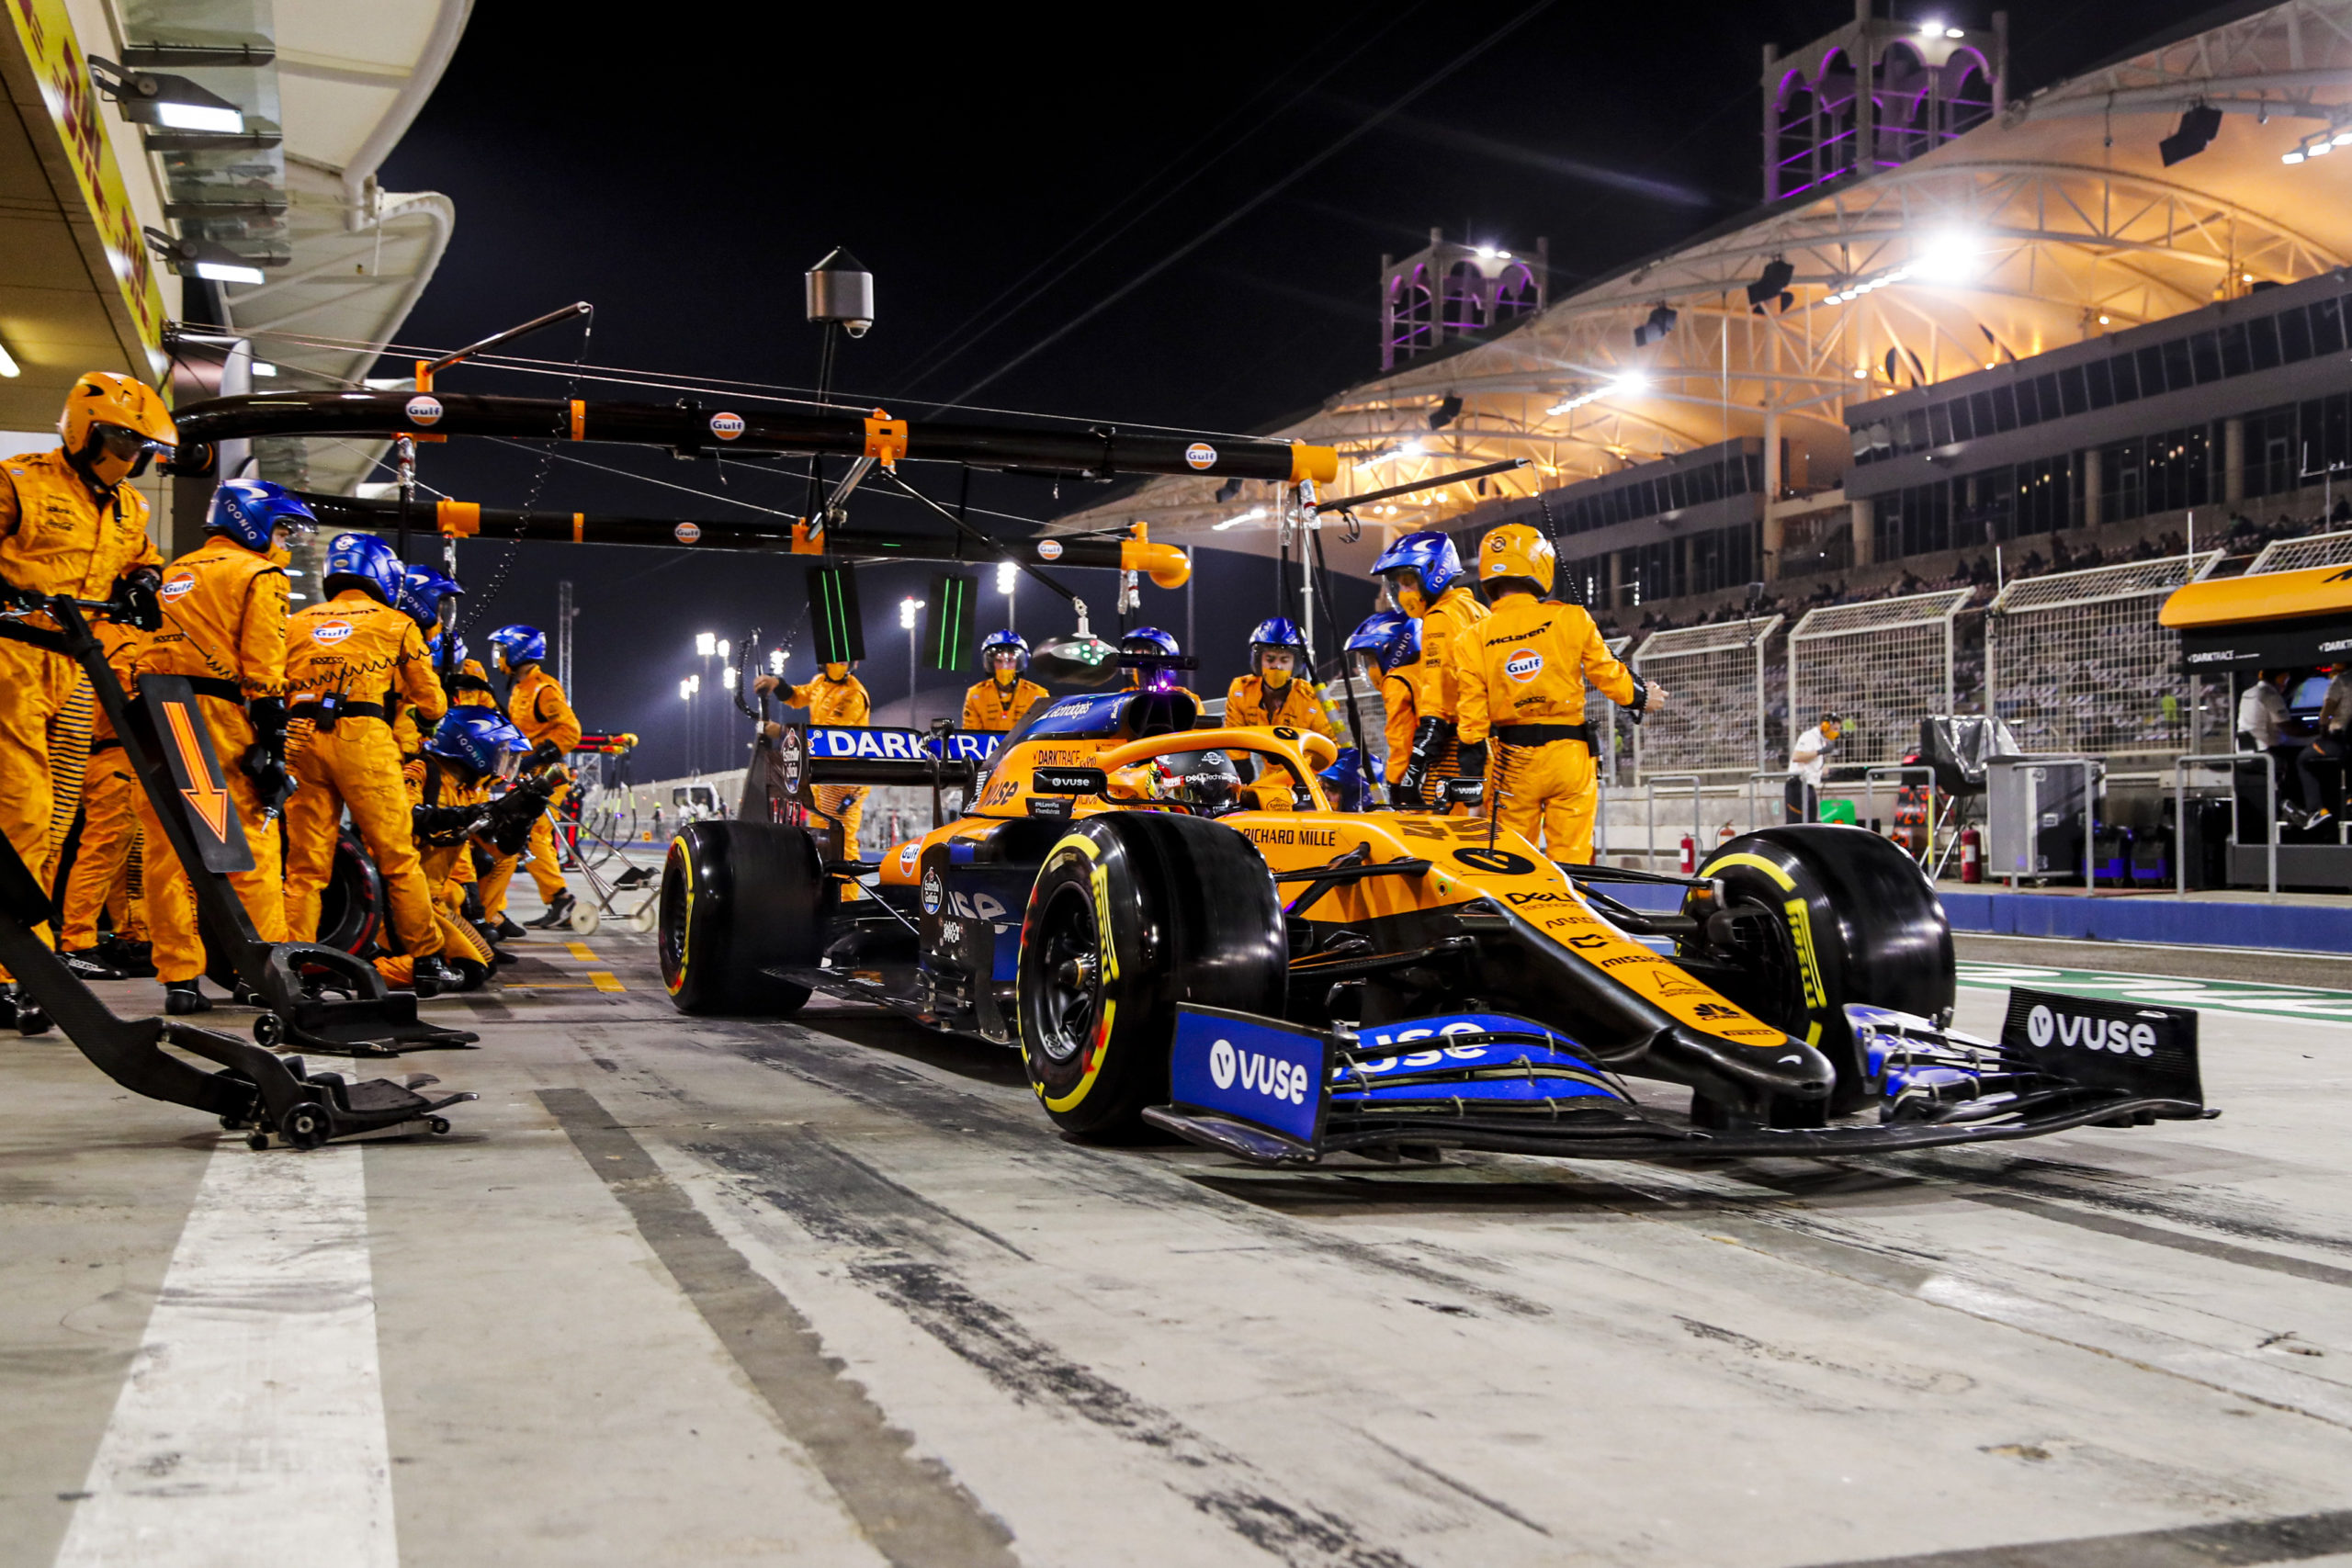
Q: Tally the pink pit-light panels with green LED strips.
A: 0